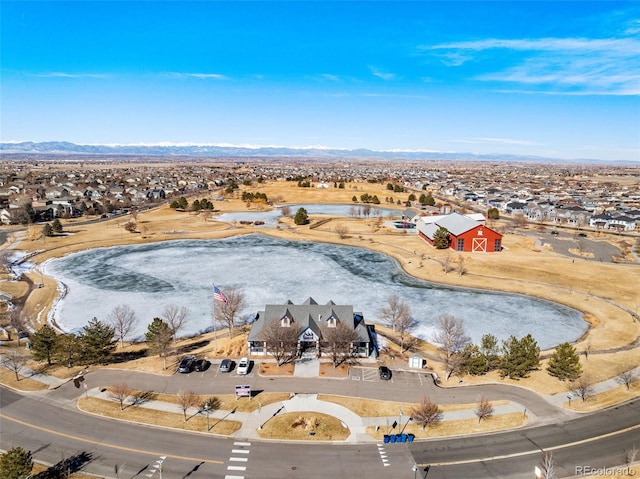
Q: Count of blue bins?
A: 5